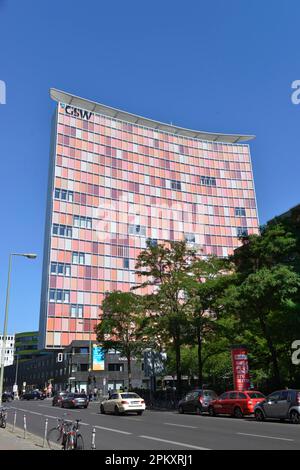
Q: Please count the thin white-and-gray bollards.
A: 4